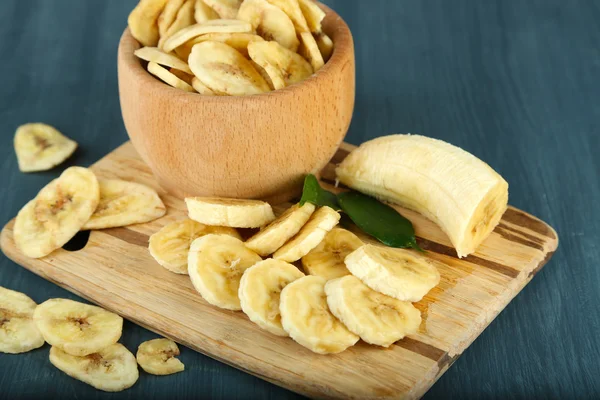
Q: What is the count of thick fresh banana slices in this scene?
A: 10